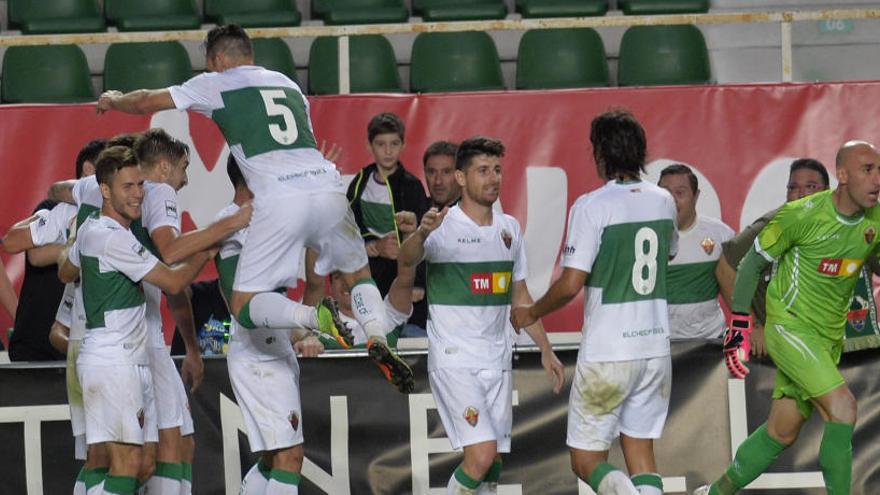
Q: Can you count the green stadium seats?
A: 14